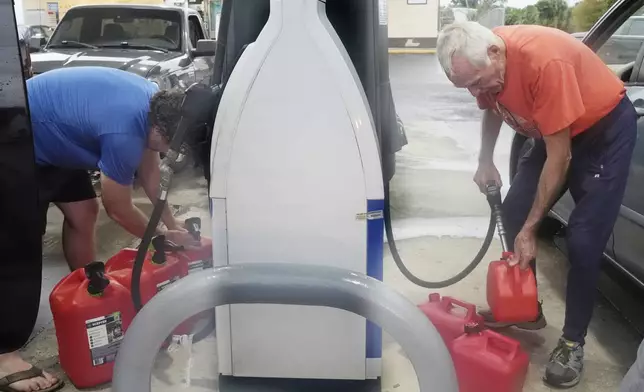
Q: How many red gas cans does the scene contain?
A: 6